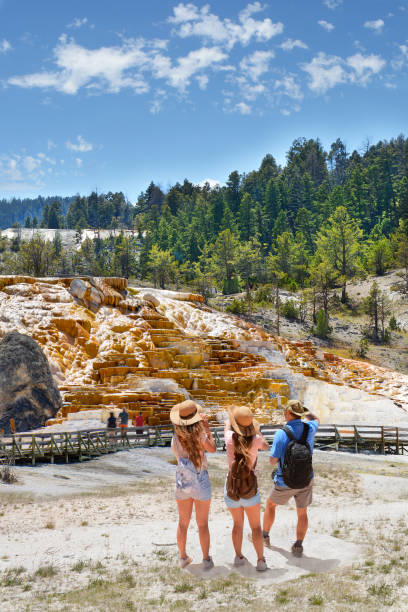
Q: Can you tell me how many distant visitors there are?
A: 3